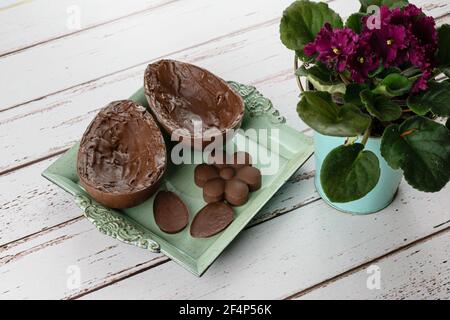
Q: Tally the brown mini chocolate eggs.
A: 2